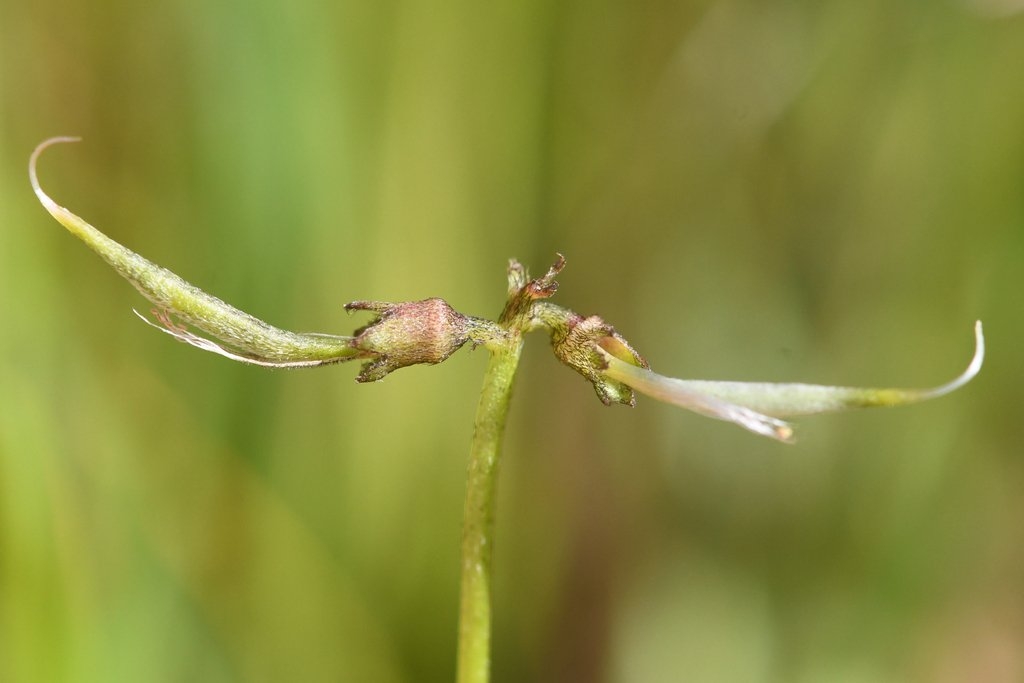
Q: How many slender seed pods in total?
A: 2